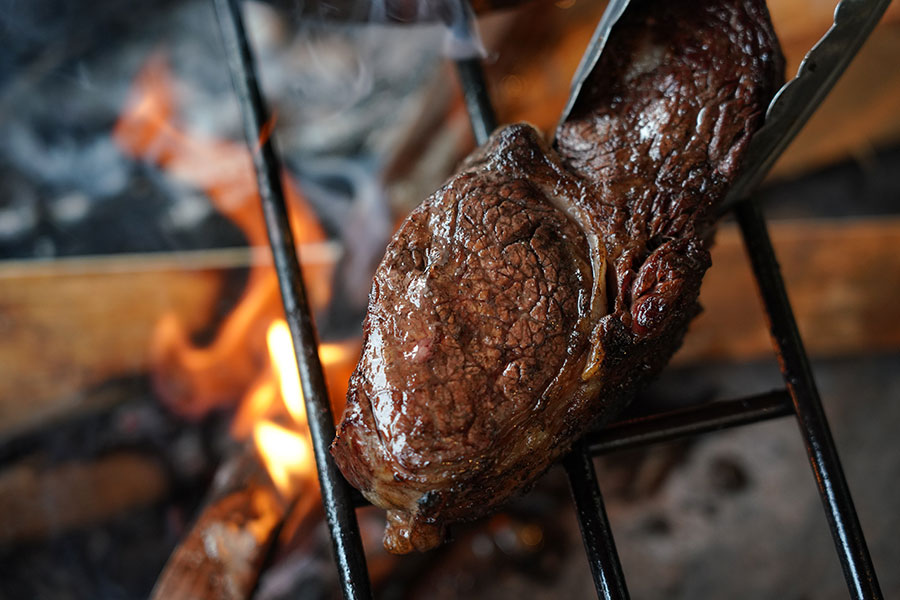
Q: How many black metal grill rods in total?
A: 4